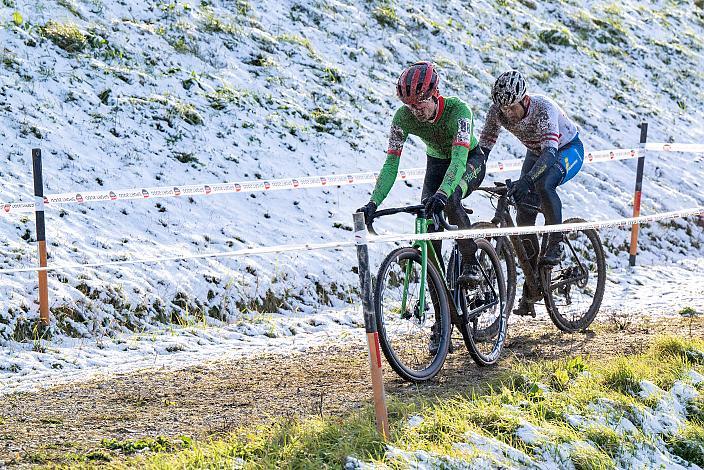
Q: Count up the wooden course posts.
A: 3